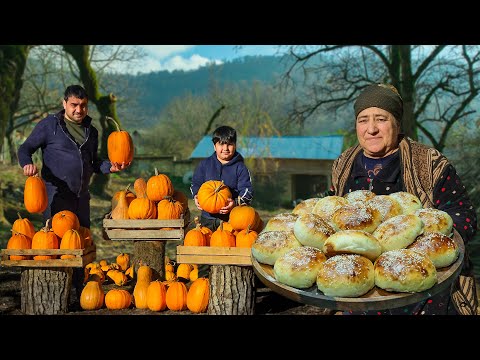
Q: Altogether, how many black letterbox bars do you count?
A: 2